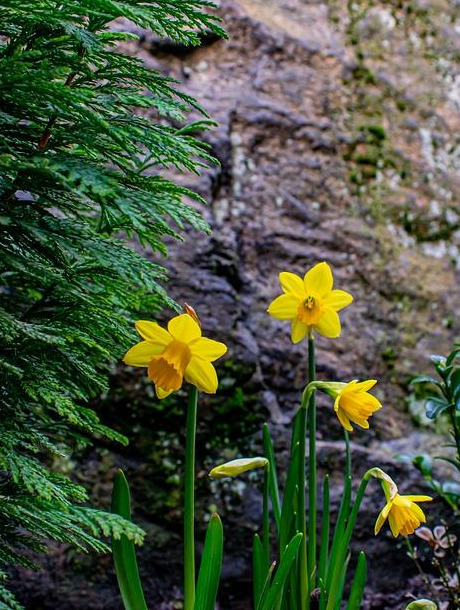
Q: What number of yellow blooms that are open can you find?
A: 4